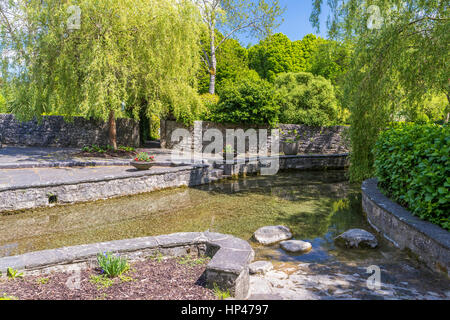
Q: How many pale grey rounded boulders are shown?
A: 3